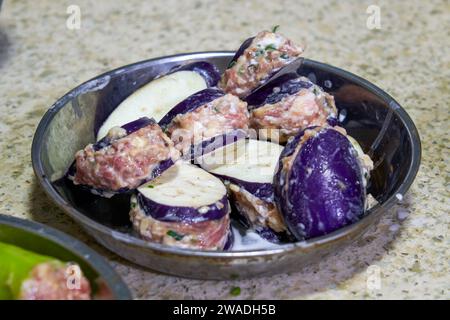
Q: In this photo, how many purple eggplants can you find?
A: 8